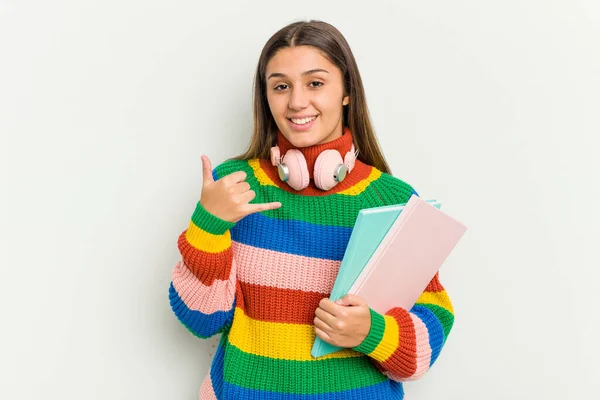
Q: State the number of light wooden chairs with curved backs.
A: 0